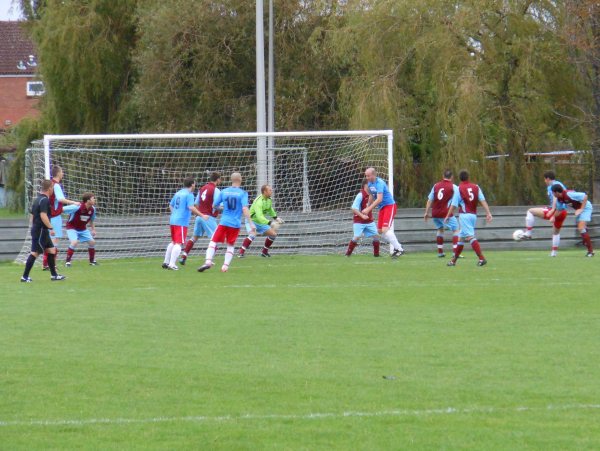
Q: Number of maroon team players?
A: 7